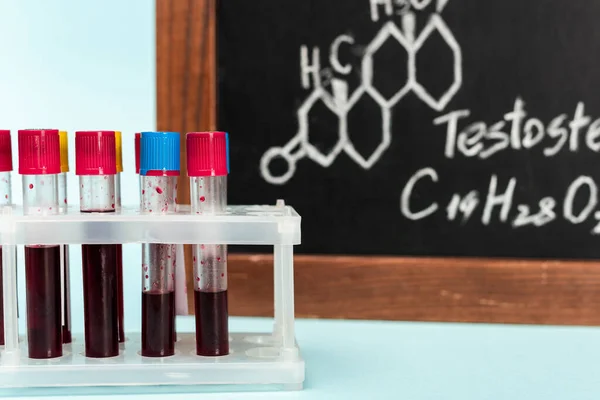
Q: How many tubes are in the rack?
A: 9